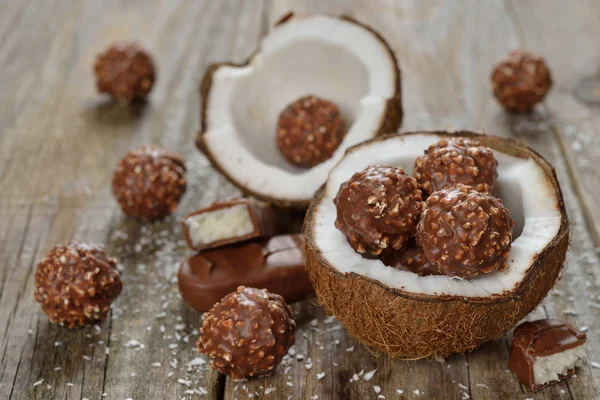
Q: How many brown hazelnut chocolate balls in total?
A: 10